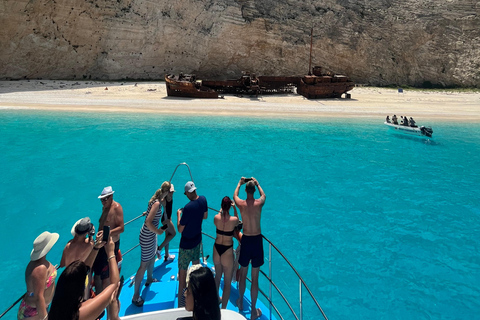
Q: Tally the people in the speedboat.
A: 5